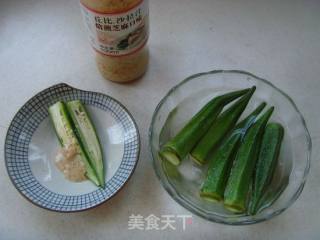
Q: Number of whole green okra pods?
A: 5